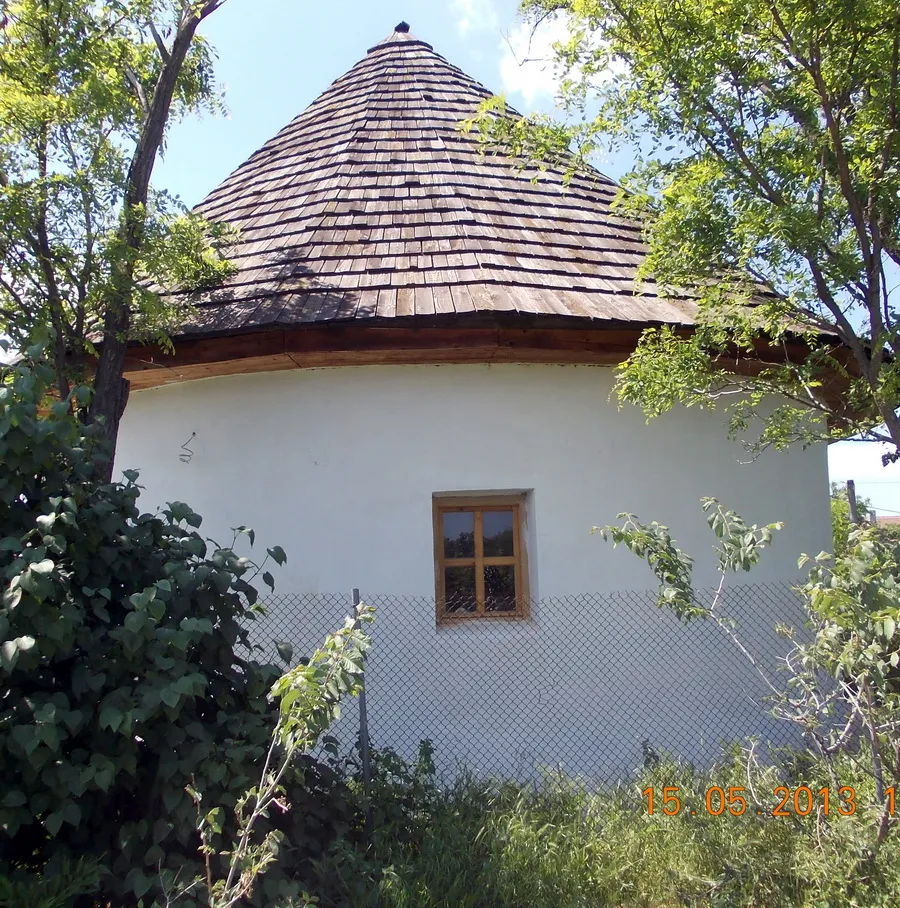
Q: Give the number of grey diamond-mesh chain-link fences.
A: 1